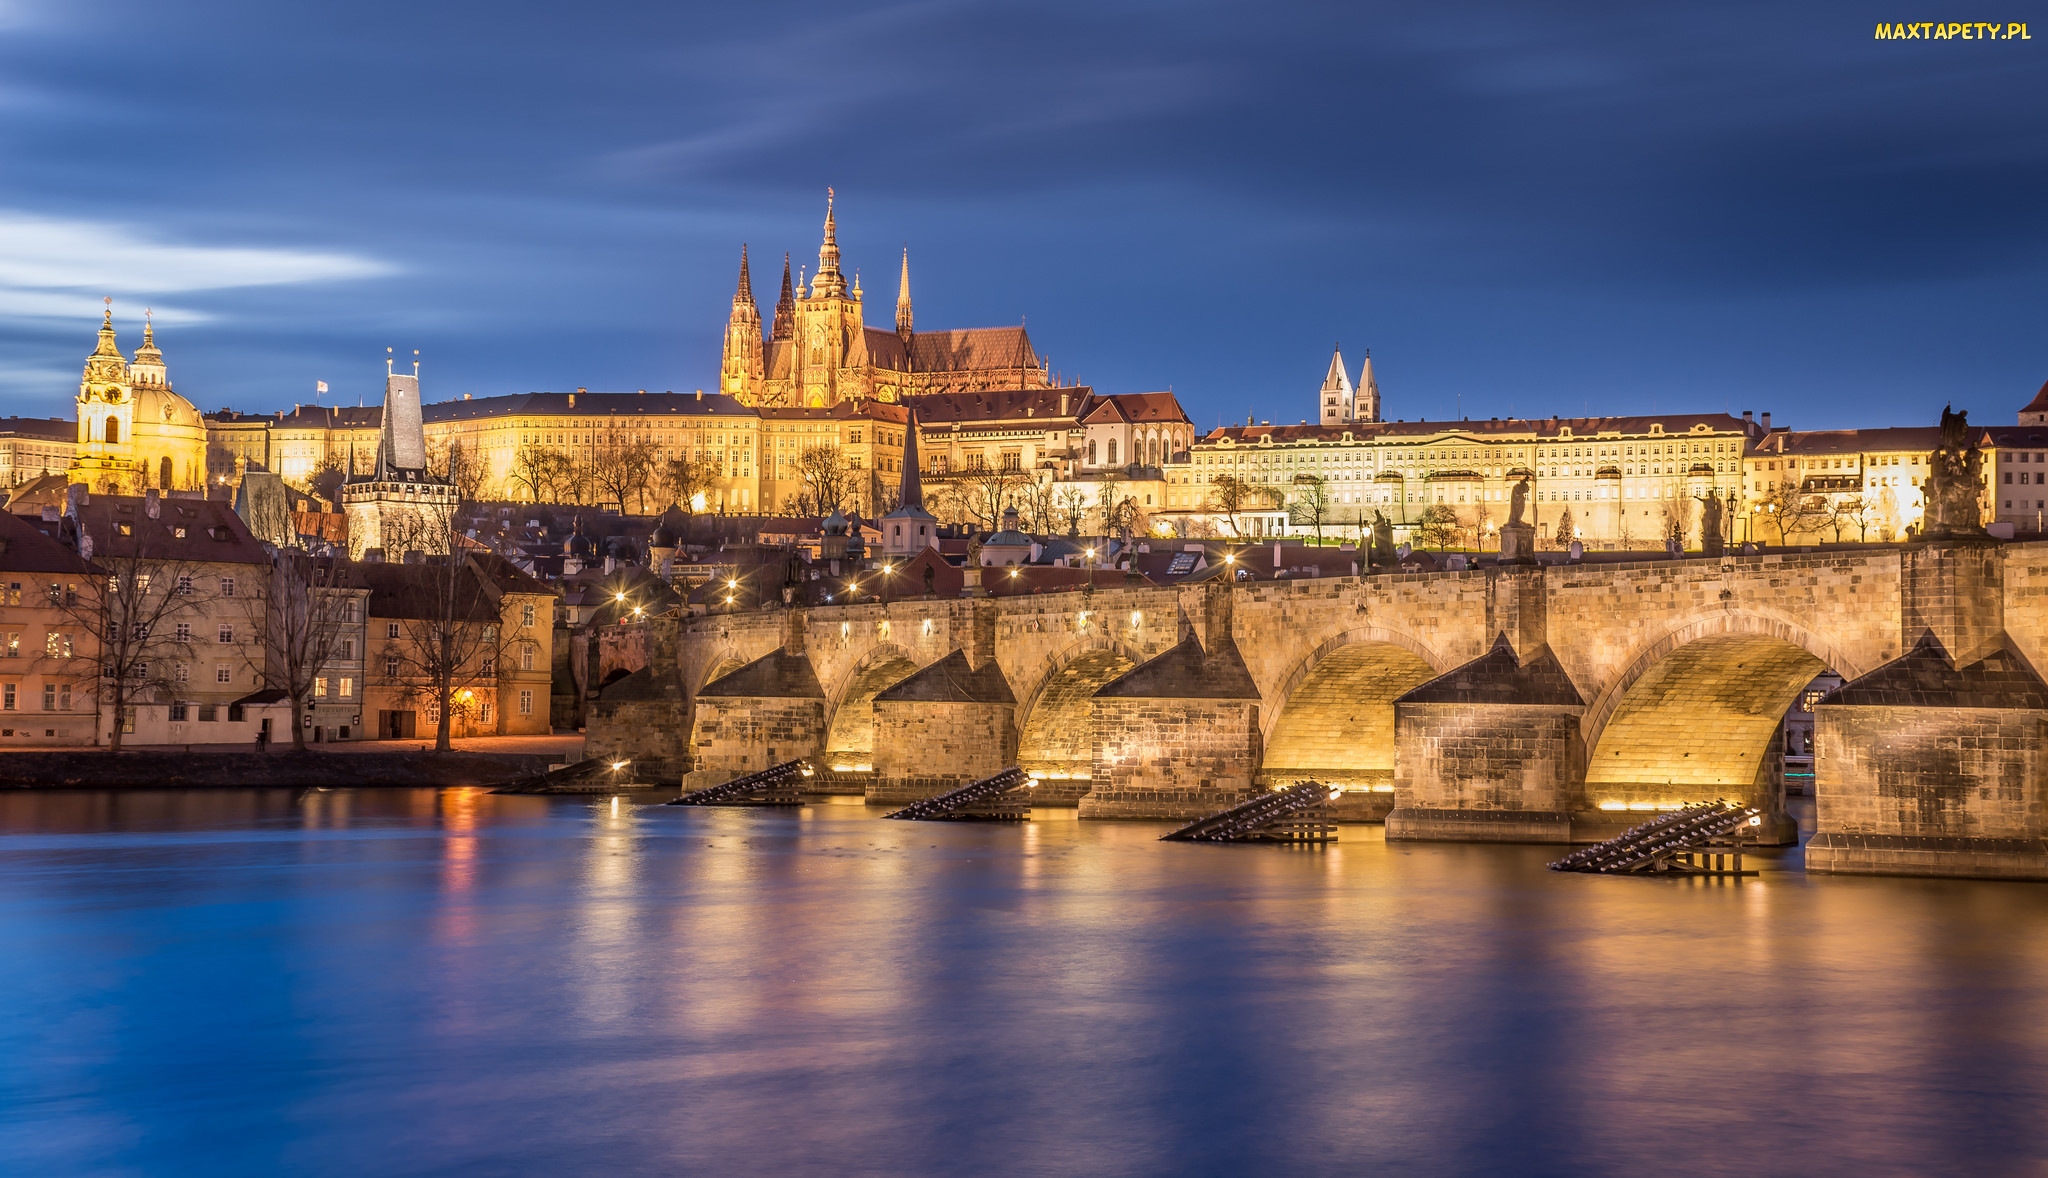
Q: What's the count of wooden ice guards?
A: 5